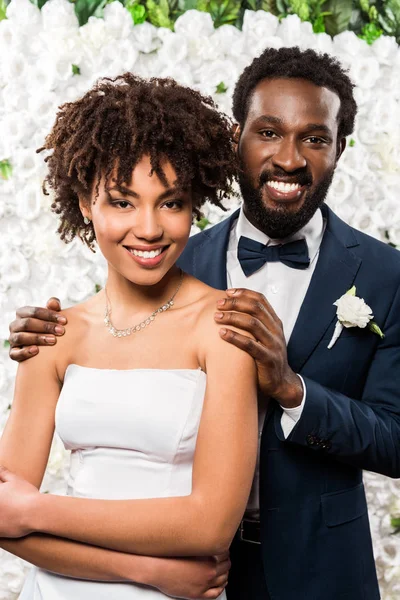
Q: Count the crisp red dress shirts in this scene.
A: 0